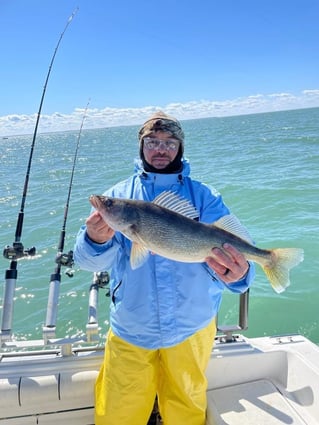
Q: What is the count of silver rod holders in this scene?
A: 3